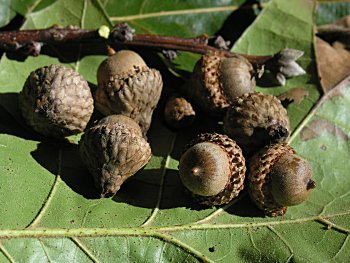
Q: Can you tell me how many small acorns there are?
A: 1